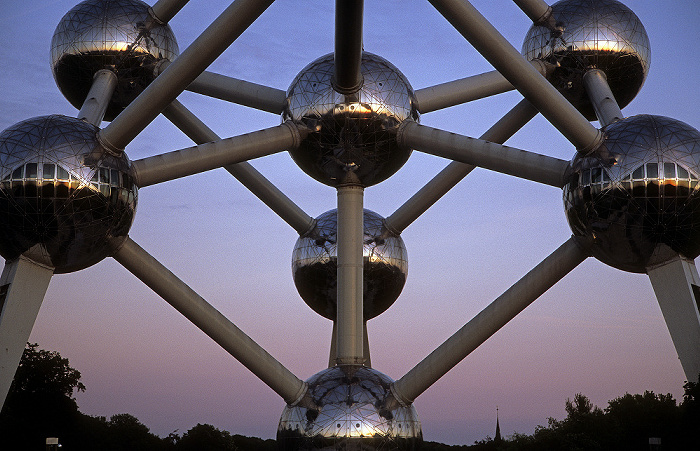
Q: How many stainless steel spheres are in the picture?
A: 7